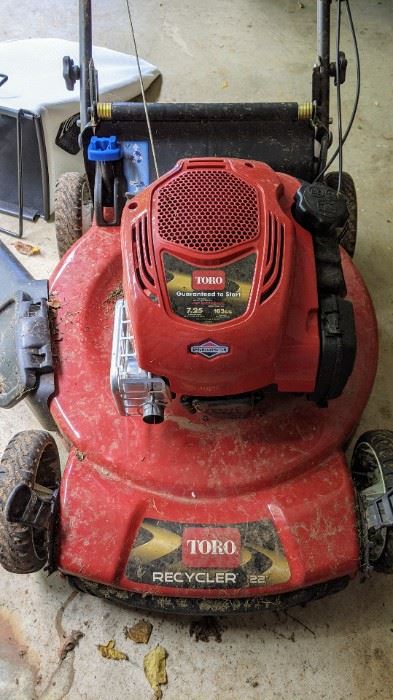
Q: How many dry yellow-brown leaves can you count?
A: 4